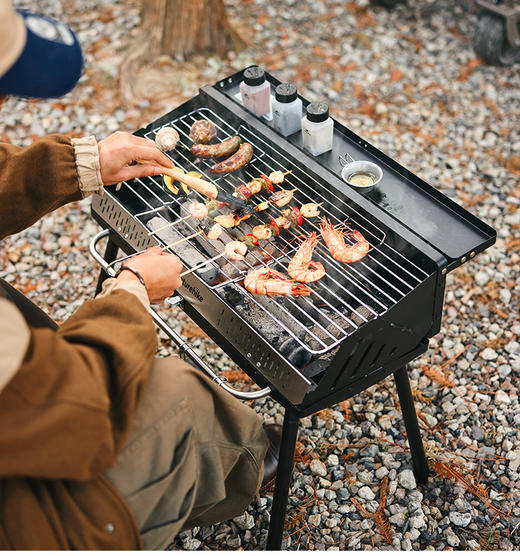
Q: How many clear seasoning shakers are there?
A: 3